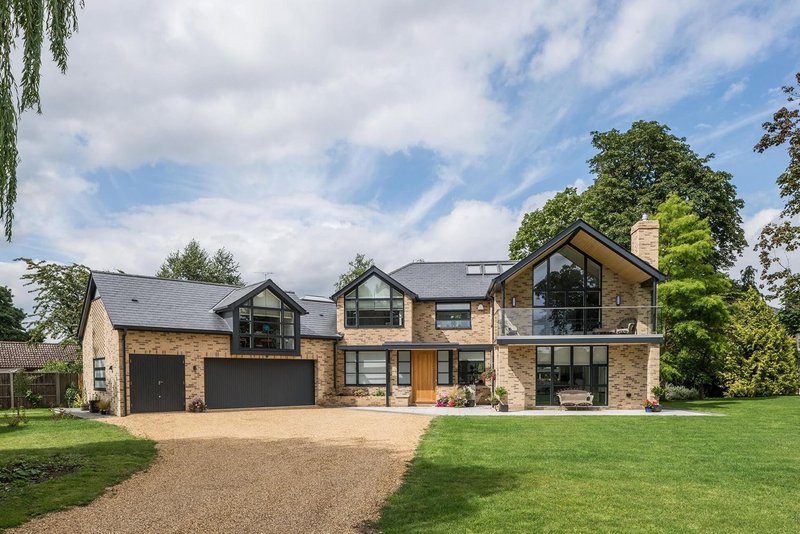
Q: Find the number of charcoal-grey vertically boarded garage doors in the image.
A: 2